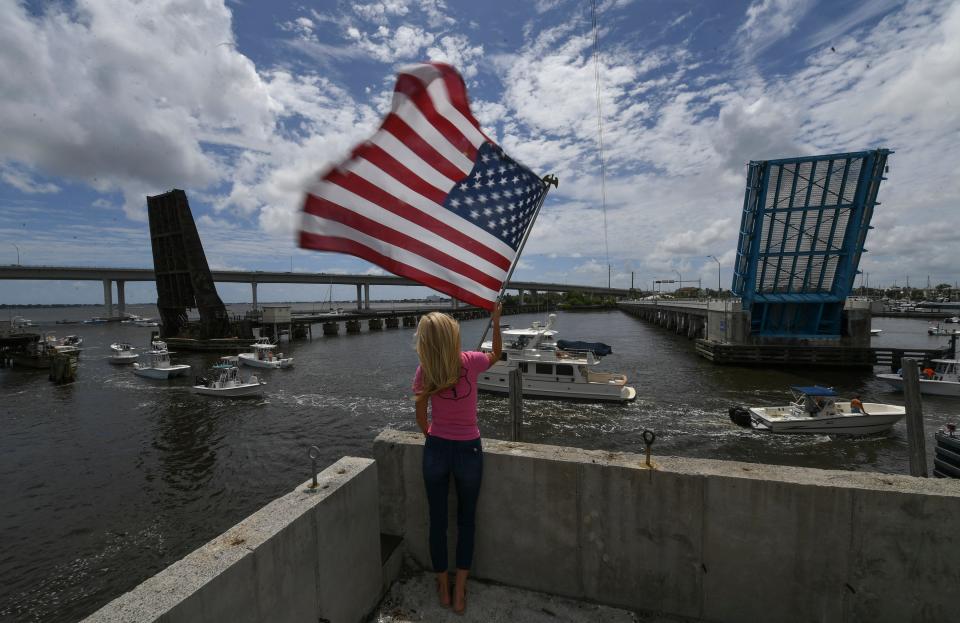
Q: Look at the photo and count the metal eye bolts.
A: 2